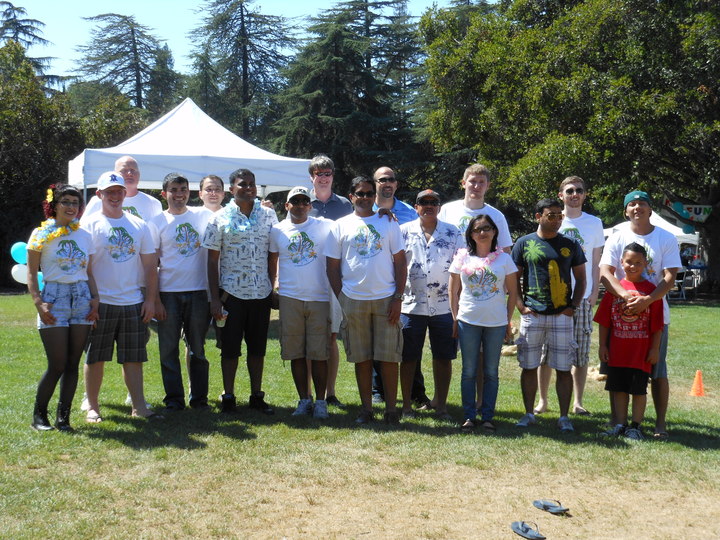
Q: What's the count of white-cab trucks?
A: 0